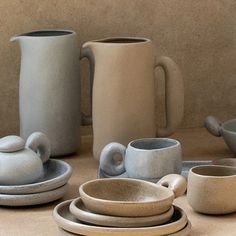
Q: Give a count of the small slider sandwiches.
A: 0